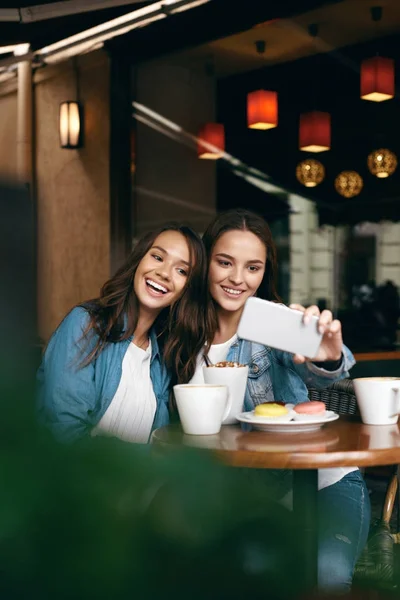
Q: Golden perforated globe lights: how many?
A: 3